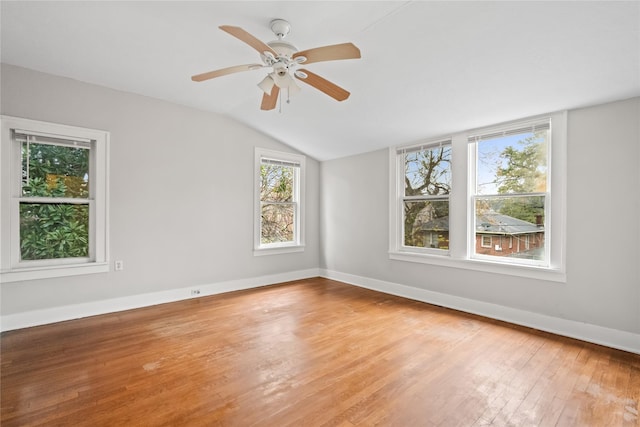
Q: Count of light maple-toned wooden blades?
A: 5